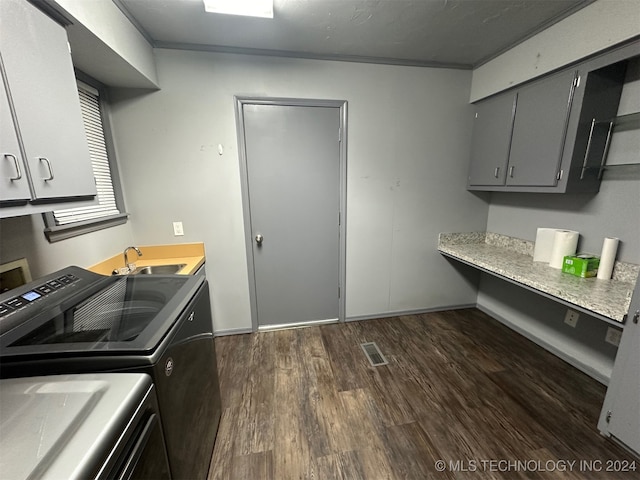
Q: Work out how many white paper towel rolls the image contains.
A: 2